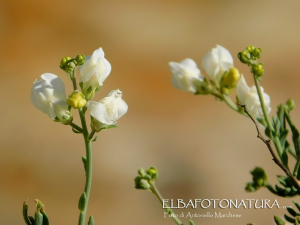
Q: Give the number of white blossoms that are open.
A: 6